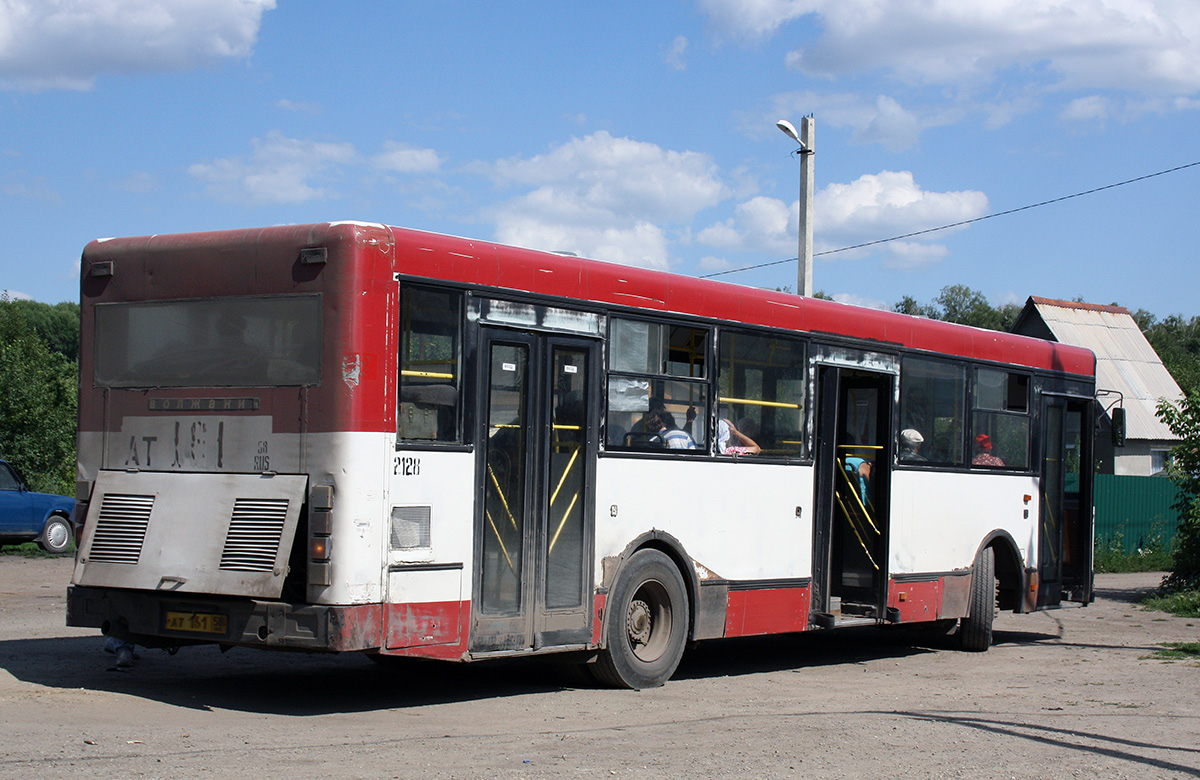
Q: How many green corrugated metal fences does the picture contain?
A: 1